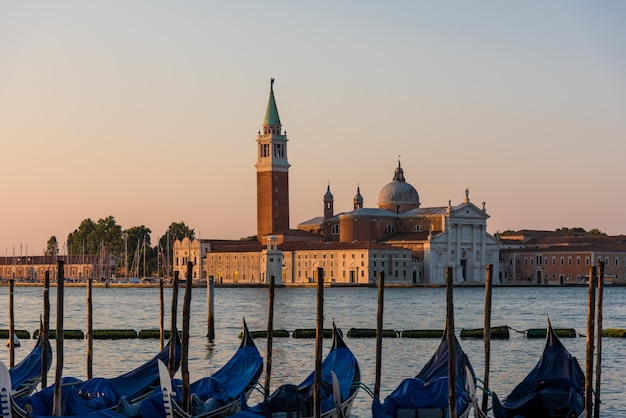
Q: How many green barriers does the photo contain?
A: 11